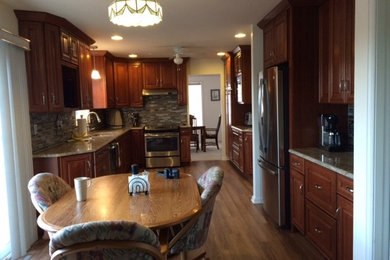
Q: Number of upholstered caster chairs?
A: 3